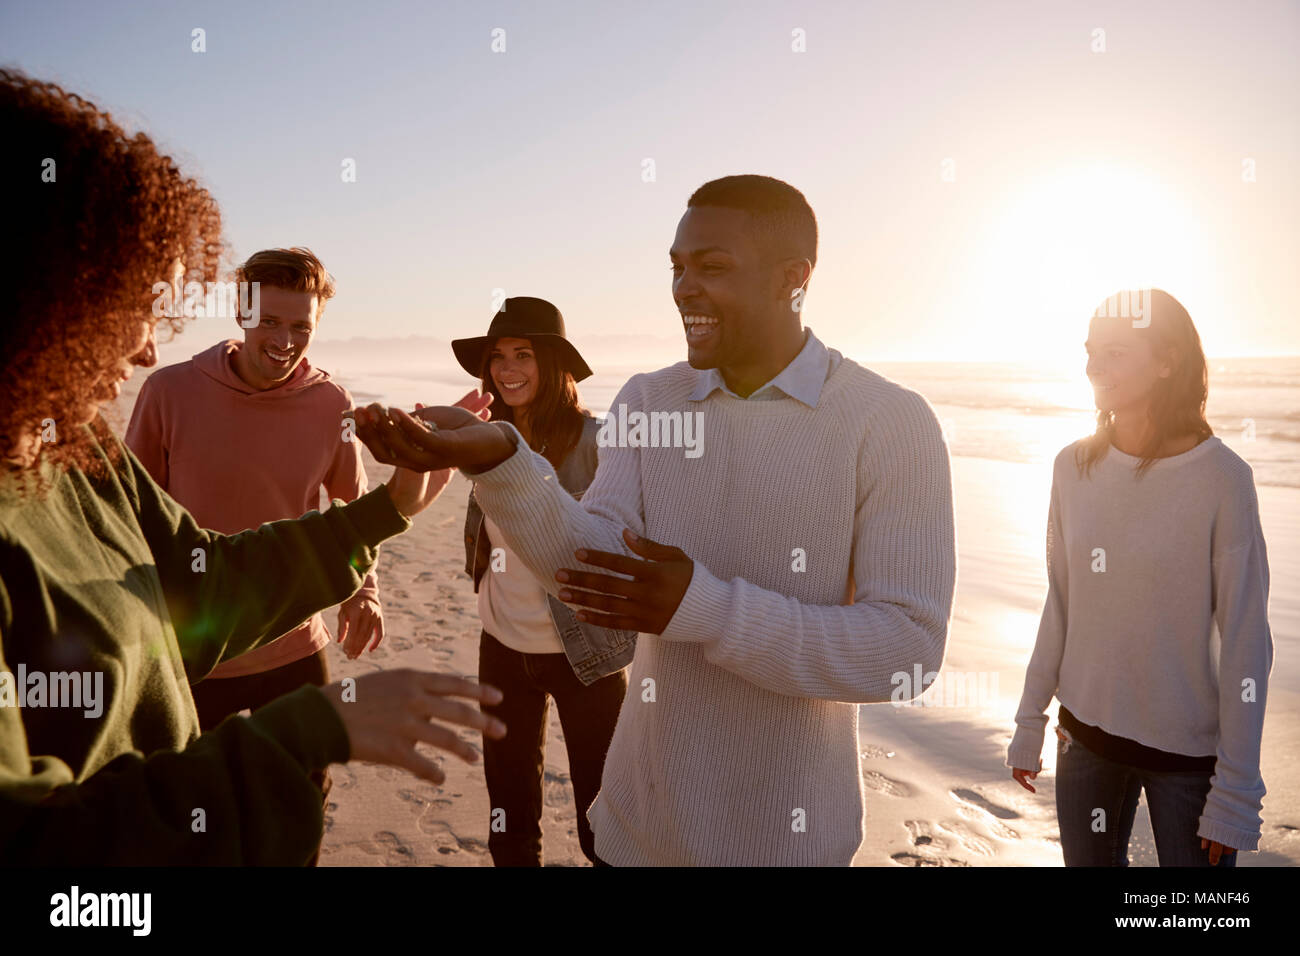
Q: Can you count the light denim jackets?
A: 1